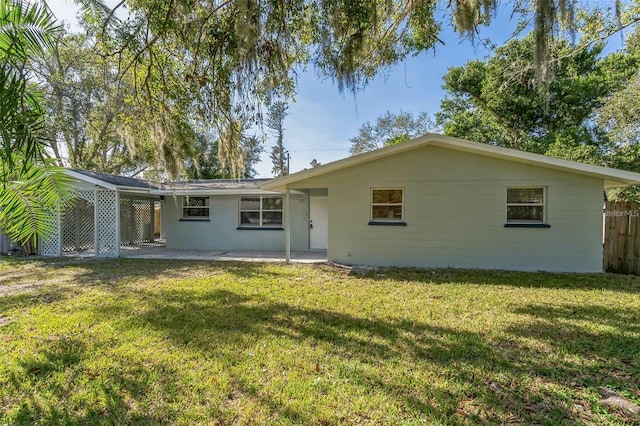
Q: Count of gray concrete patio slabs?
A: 1